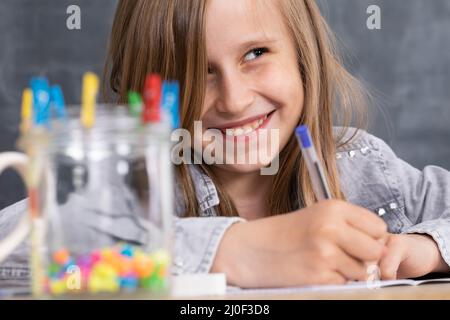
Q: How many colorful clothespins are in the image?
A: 7